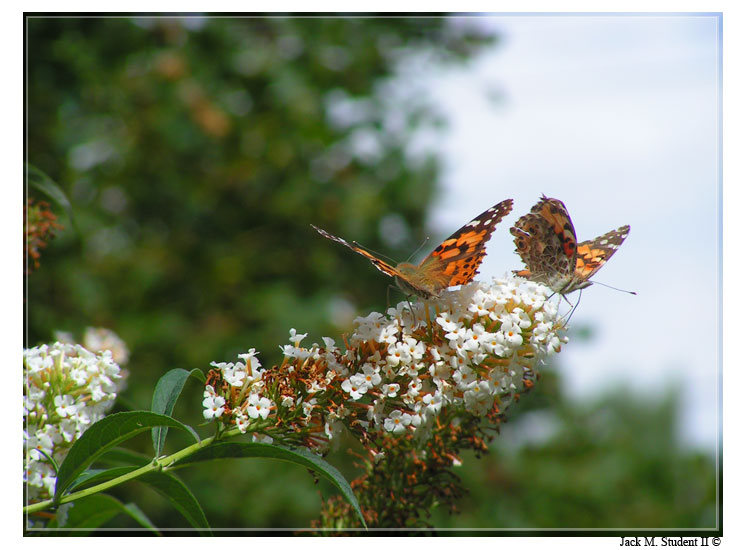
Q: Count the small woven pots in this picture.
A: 0